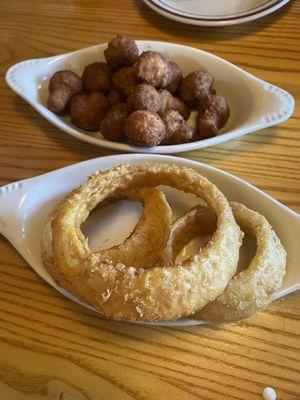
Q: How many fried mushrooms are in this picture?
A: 15